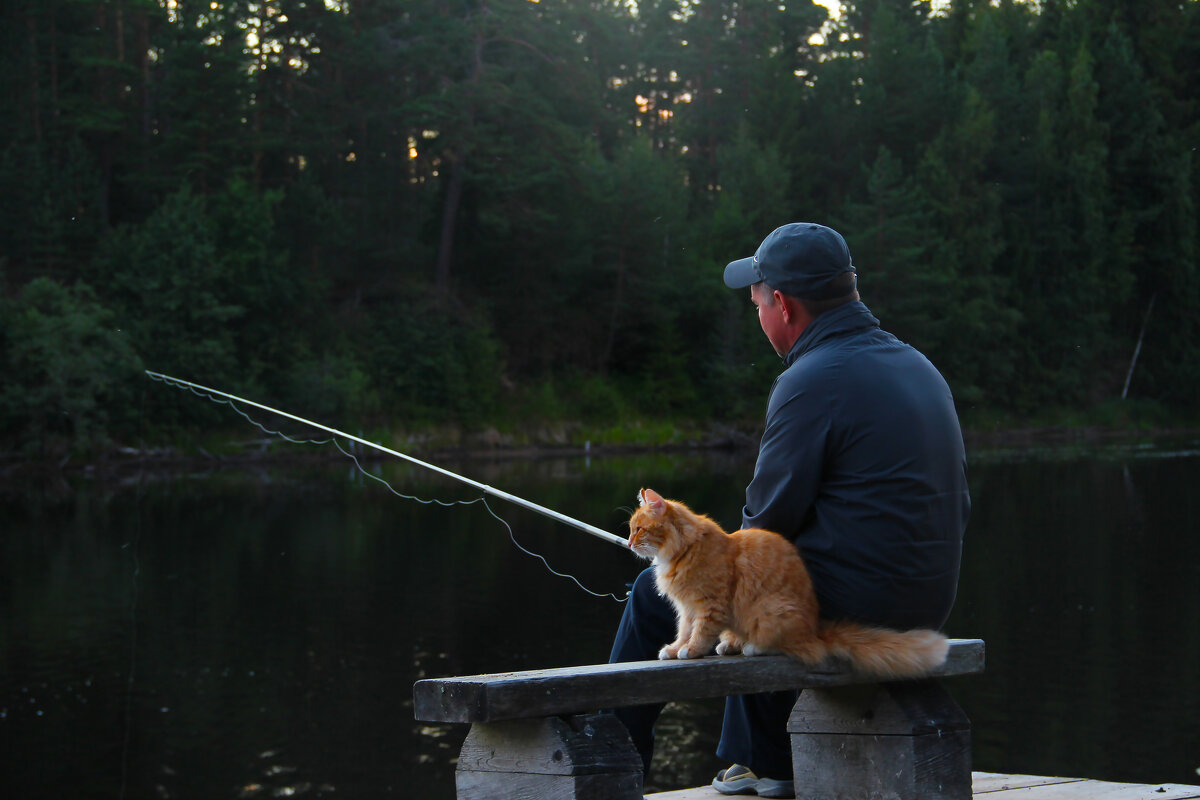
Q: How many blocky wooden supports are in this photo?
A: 2